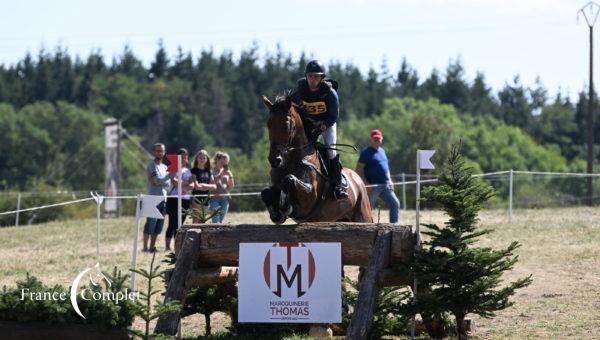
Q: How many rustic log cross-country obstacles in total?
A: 1